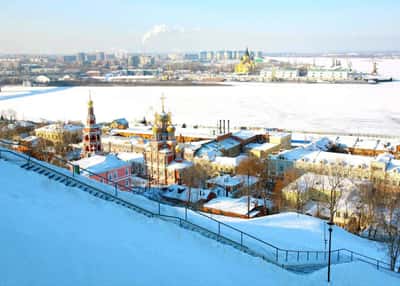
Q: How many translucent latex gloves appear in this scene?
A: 0